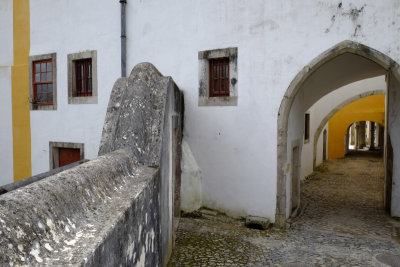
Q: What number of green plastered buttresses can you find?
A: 0